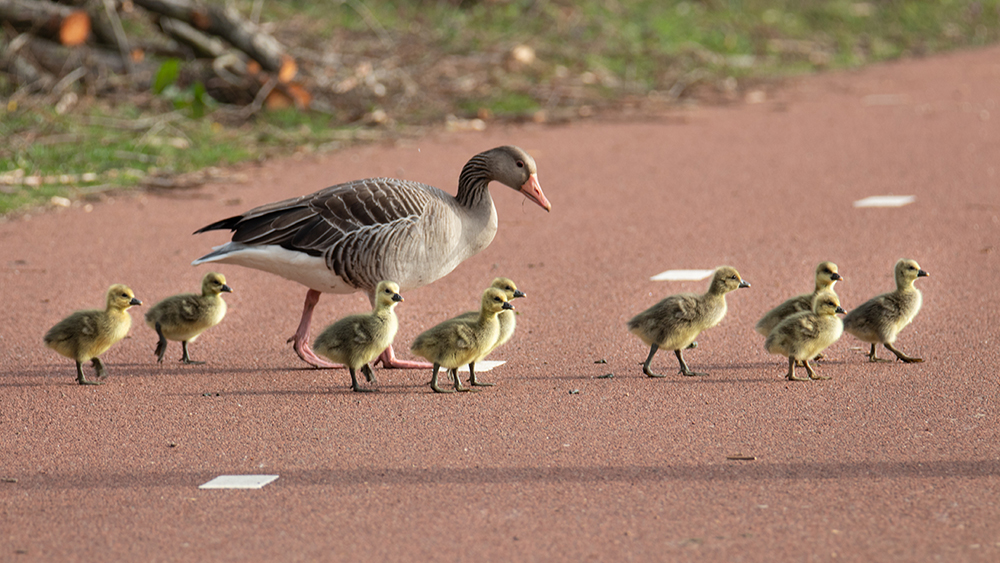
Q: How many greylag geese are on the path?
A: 10